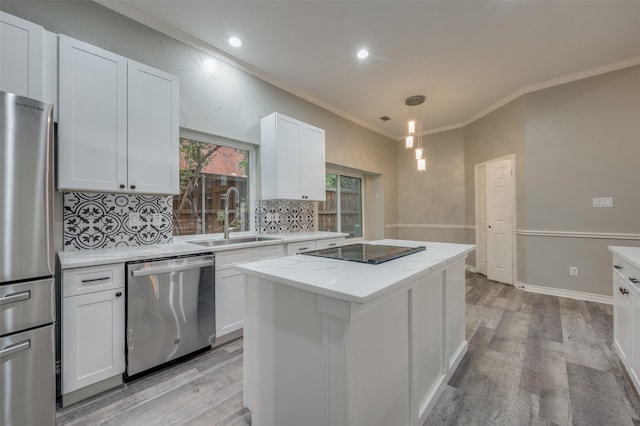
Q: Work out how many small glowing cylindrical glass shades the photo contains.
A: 4